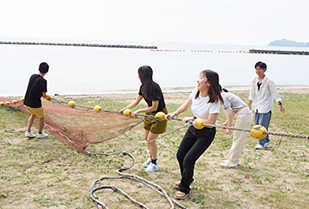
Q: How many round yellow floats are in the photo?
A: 11